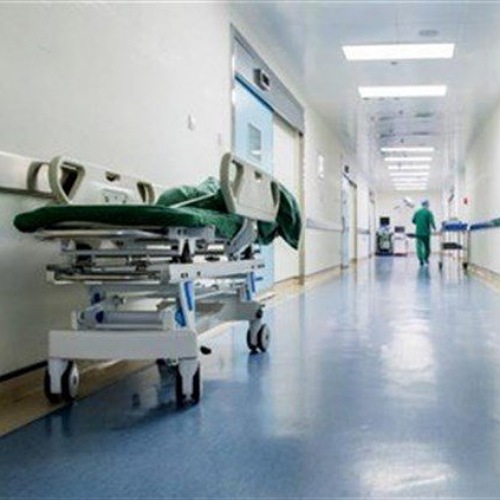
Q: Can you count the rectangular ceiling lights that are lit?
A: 9